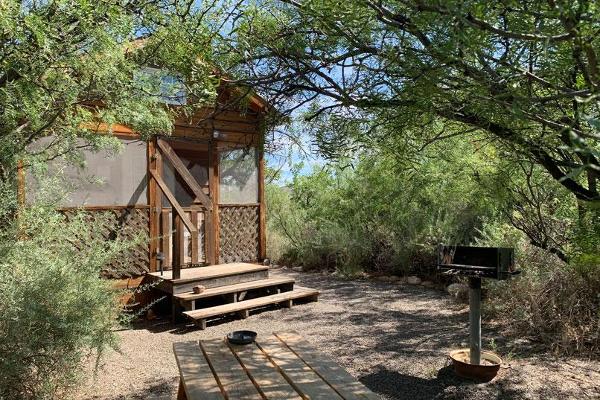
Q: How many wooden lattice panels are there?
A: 2